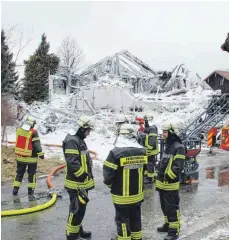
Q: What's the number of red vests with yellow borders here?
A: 1